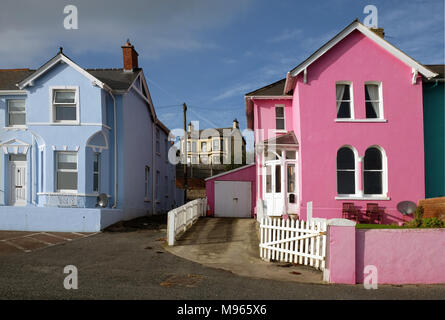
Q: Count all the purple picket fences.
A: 0